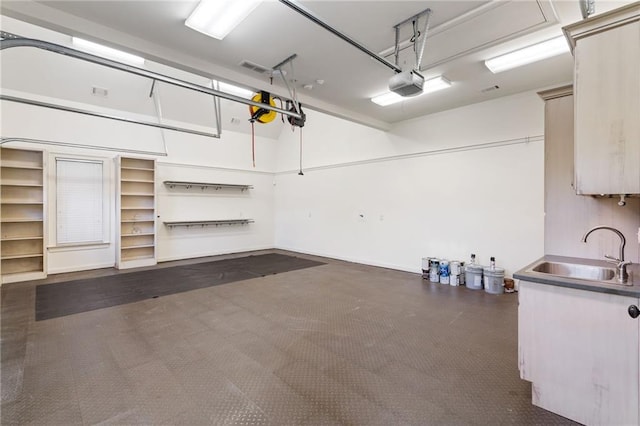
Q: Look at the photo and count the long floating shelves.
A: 2